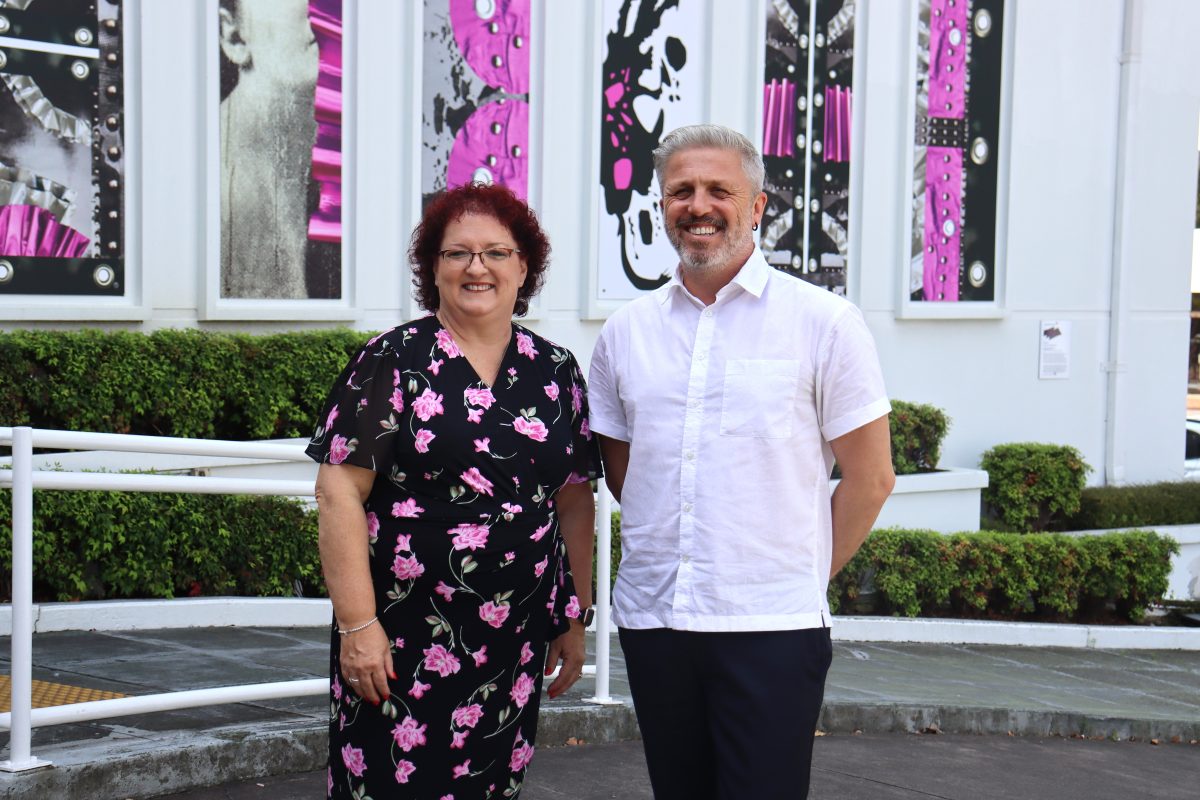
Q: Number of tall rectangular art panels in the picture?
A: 6